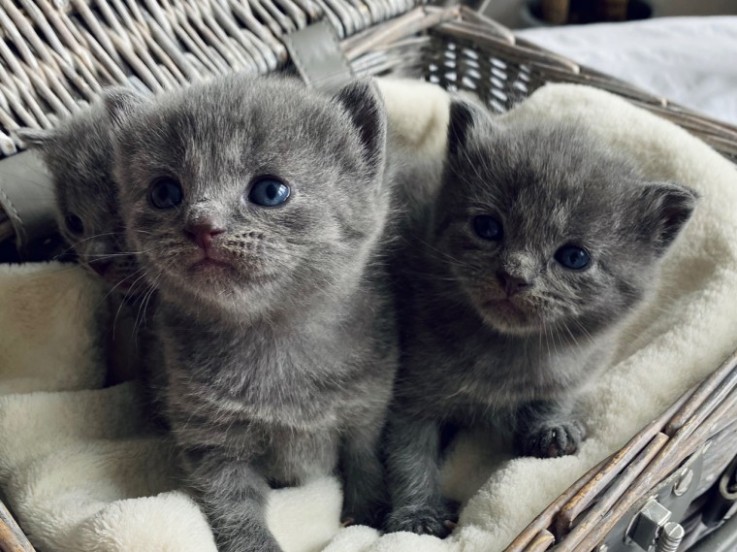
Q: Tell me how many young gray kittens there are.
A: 3